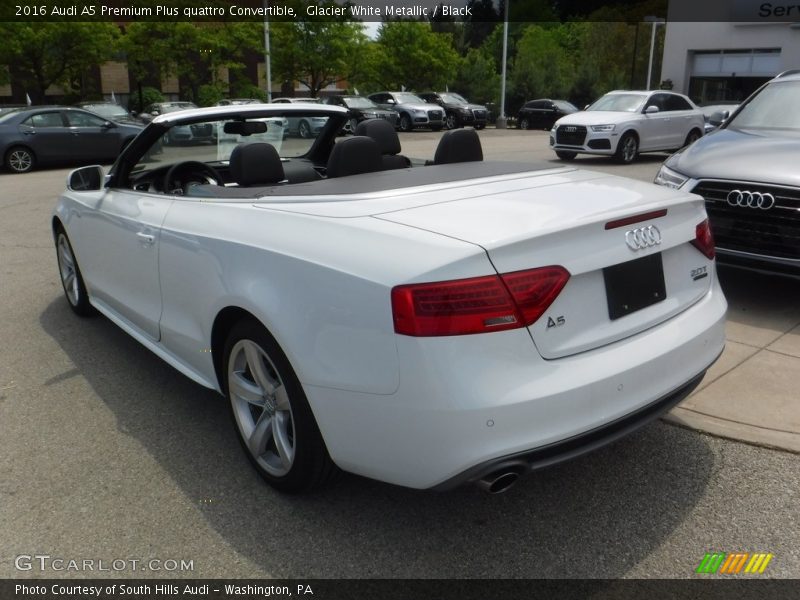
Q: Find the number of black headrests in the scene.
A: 4